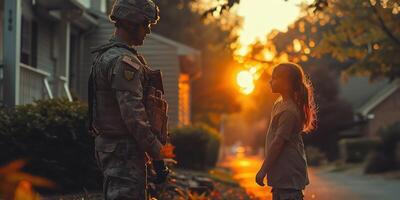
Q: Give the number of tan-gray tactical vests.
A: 1